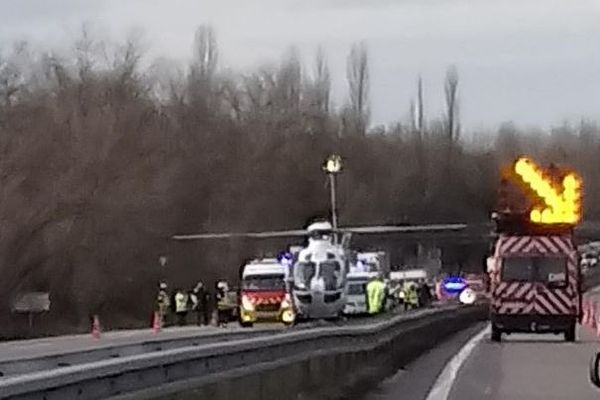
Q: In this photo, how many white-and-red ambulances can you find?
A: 1